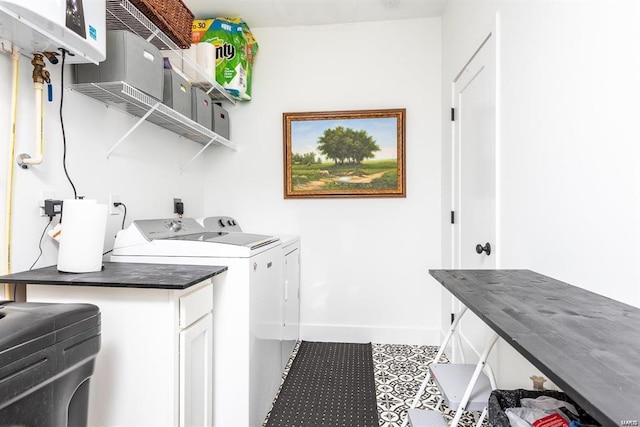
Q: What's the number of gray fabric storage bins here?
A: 4